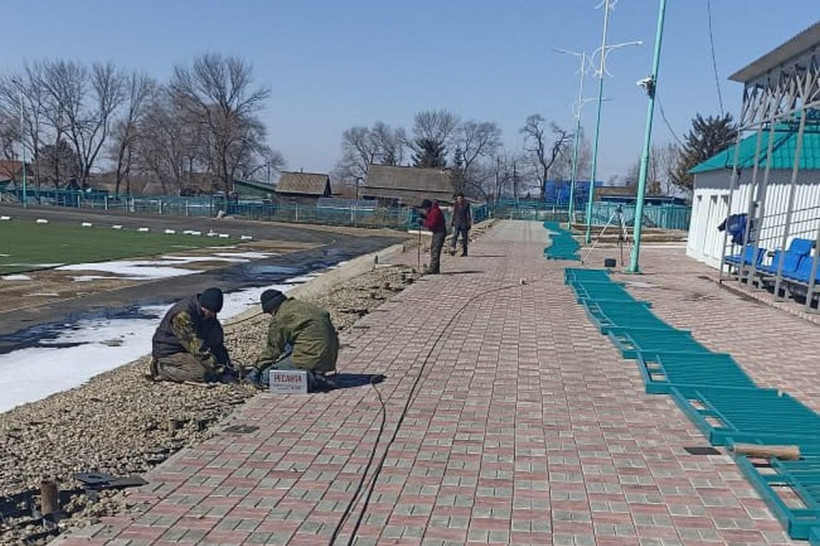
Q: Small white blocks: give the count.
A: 11